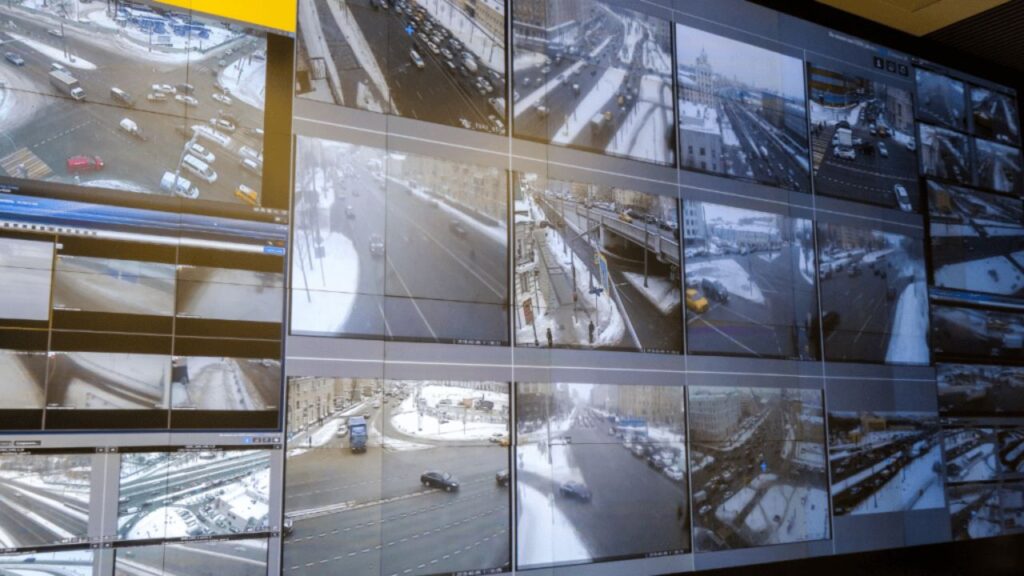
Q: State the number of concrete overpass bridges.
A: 1